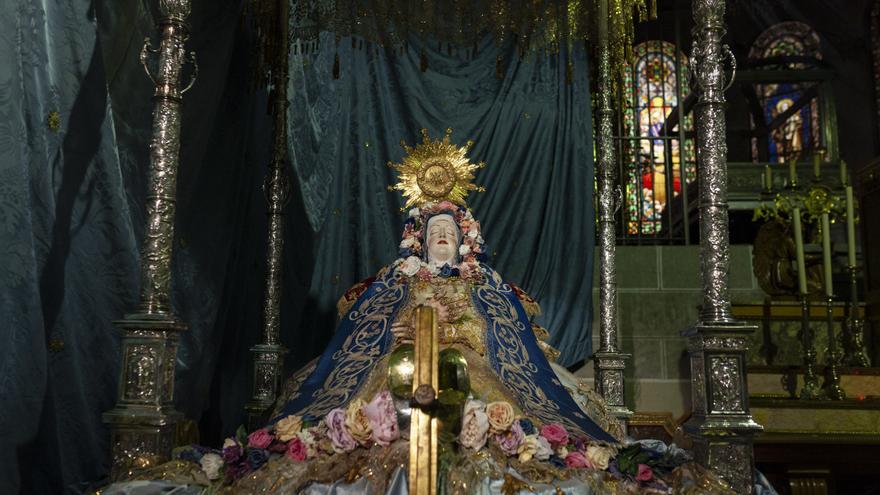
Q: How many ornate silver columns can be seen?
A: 4